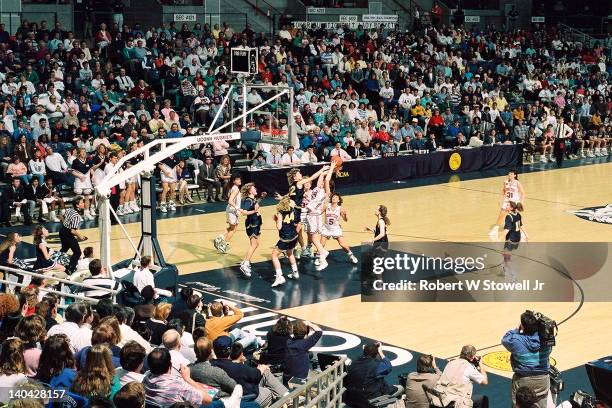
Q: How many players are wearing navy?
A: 5